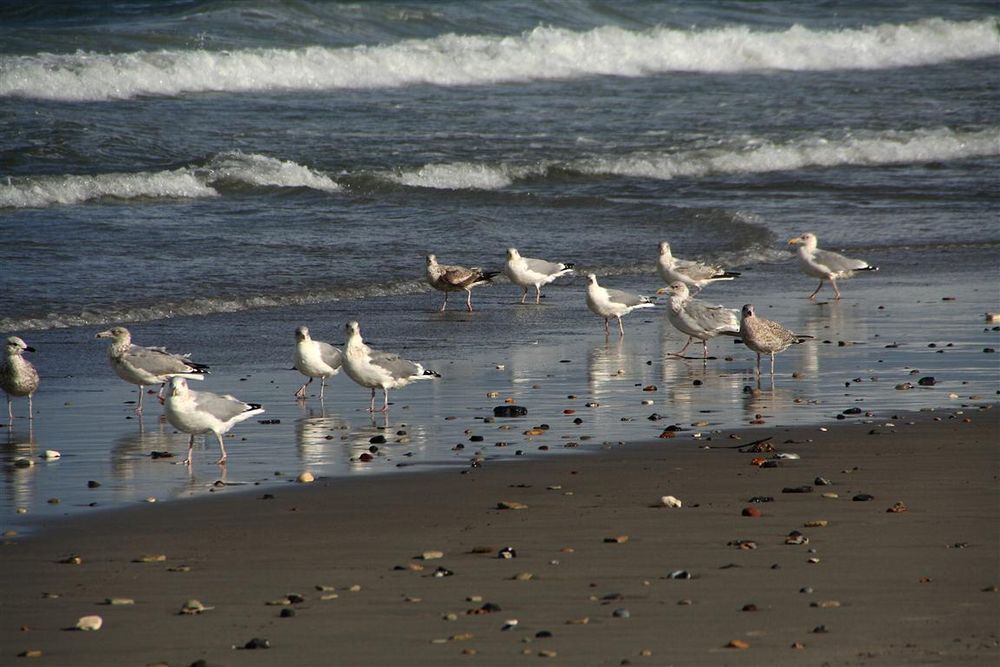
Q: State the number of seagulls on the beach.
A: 12